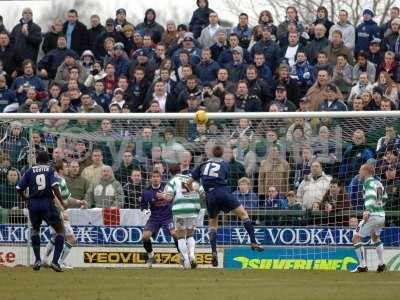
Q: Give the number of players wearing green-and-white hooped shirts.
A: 3